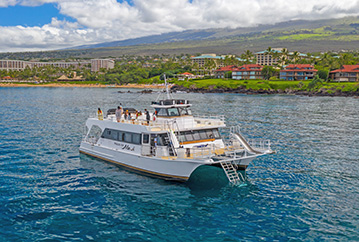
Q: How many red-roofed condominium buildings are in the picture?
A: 4